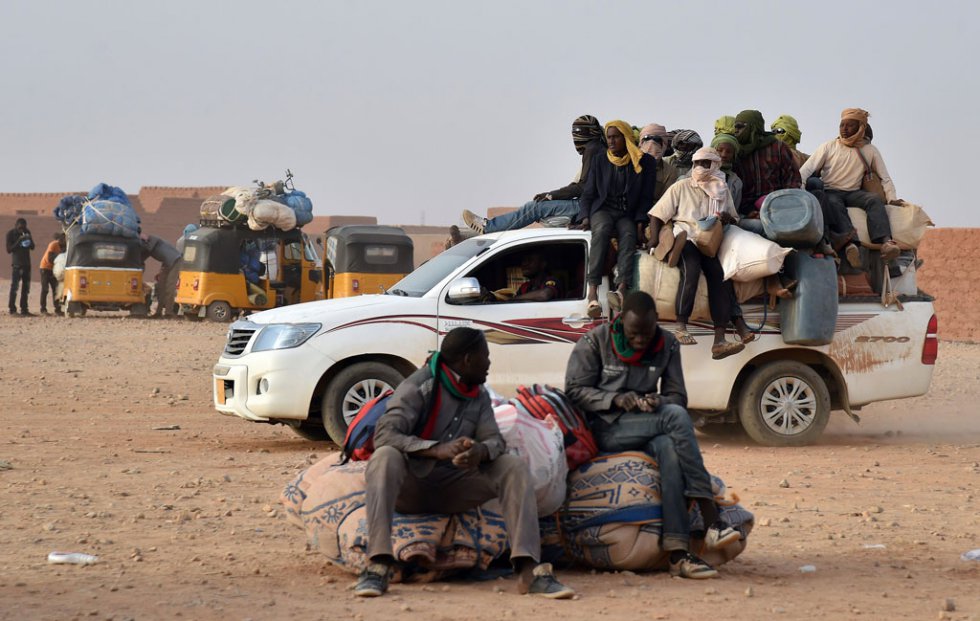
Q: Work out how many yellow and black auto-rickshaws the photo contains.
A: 3